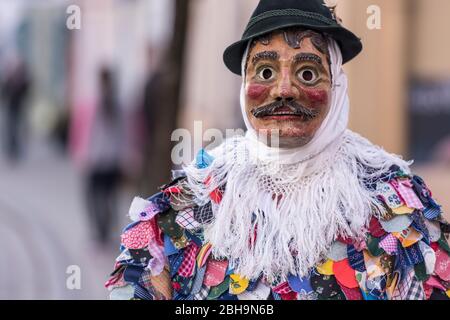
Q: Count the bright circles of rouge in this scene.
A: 2